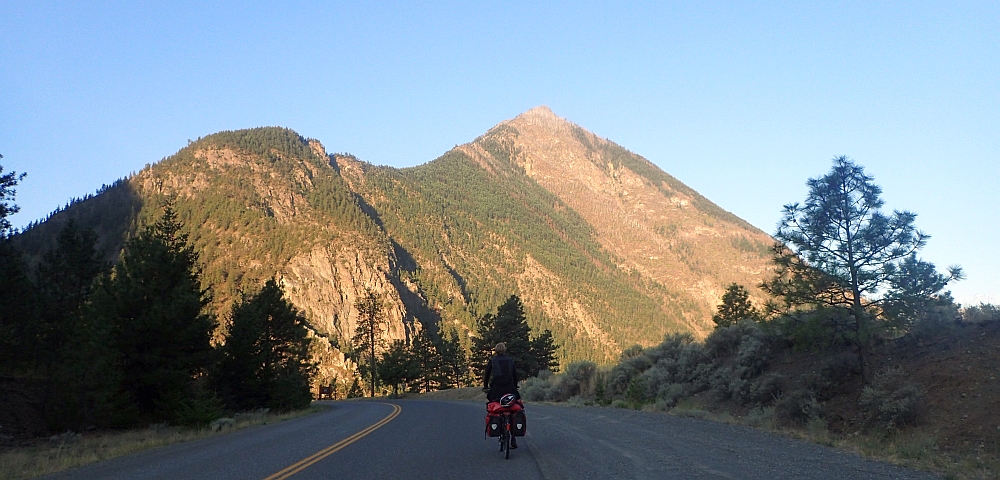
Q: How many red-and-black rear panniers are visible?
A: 2